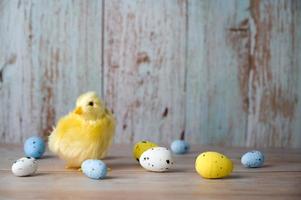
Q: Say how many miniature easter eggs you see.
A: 8